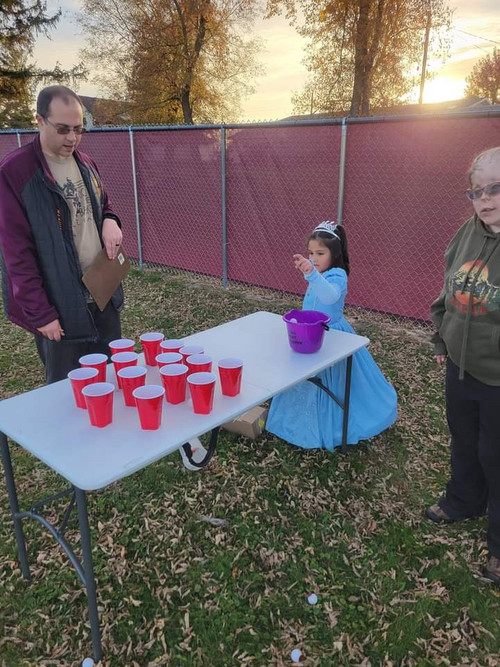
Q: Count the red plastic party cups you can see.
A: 15